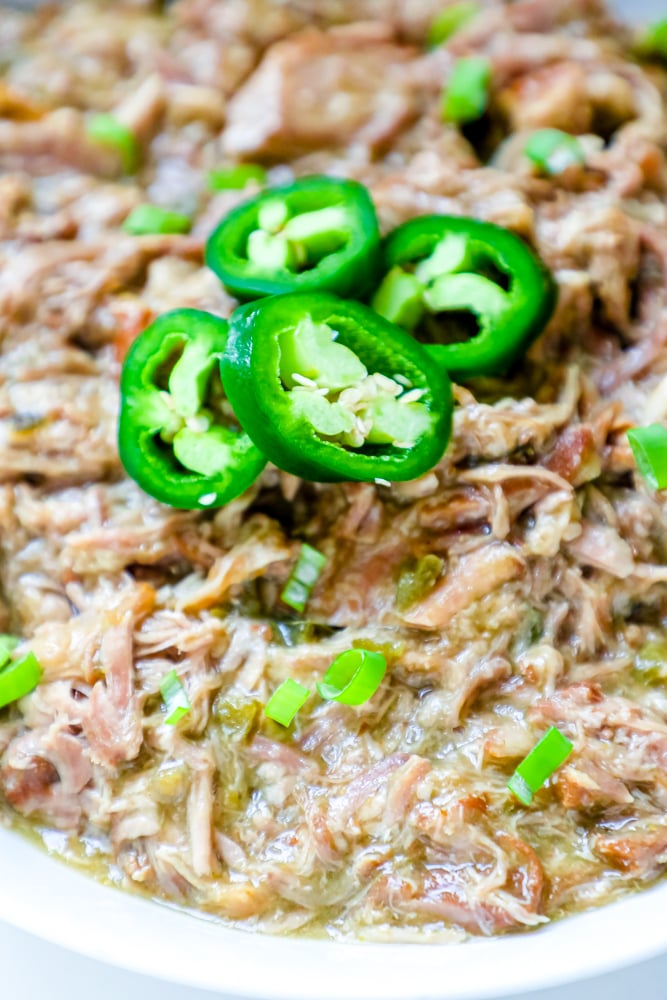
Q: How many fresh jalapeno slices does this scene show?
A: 4